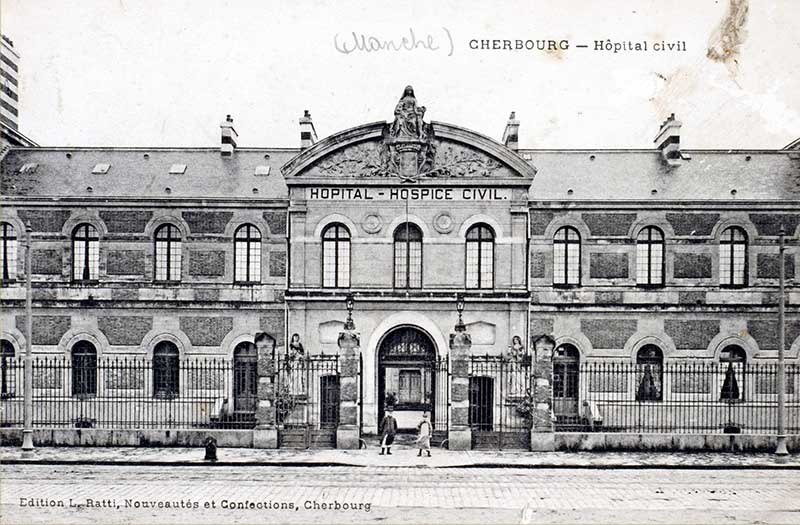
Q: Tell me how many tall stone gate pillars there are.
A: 4